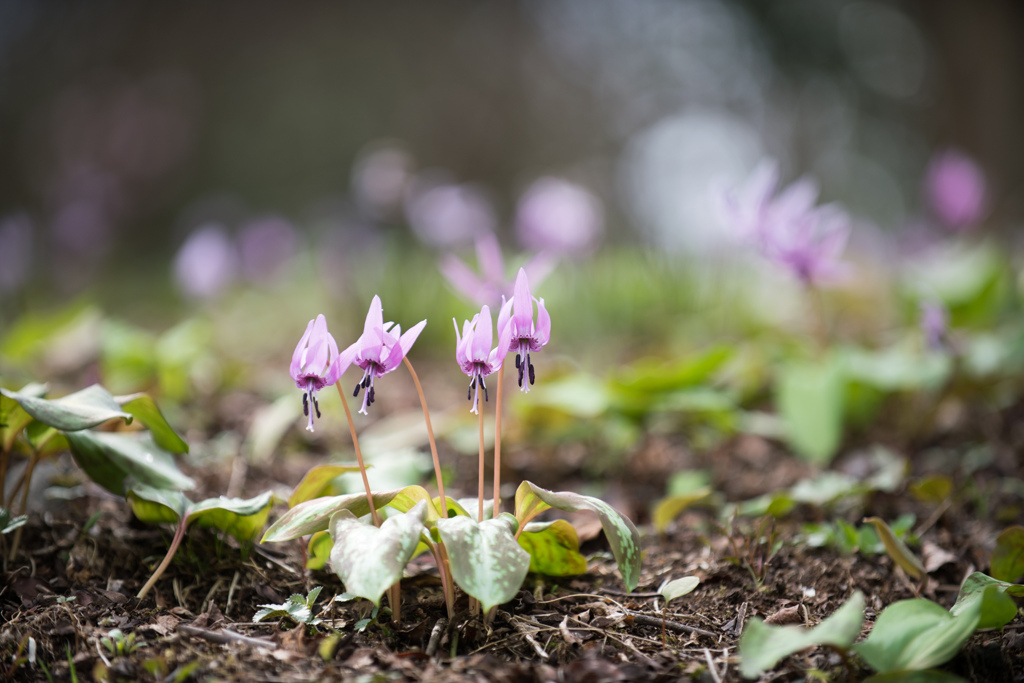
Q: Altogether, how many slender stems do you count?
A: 4